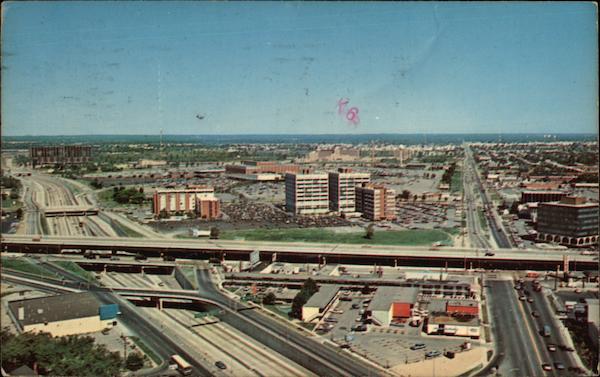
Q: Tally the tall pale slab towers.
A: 2